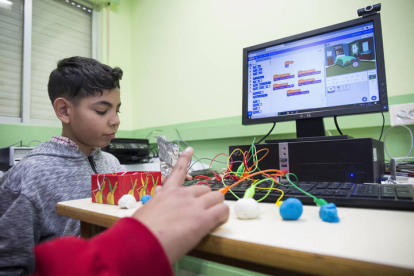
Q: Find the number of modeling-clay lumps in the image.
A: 5